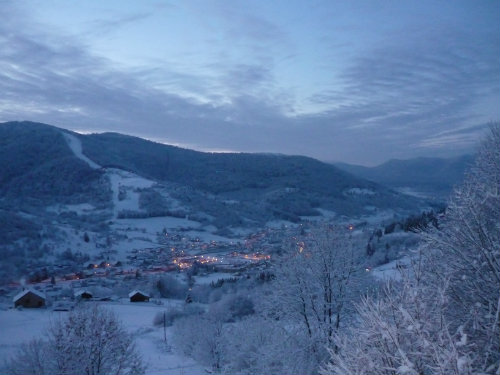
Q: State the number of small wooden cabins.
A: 3